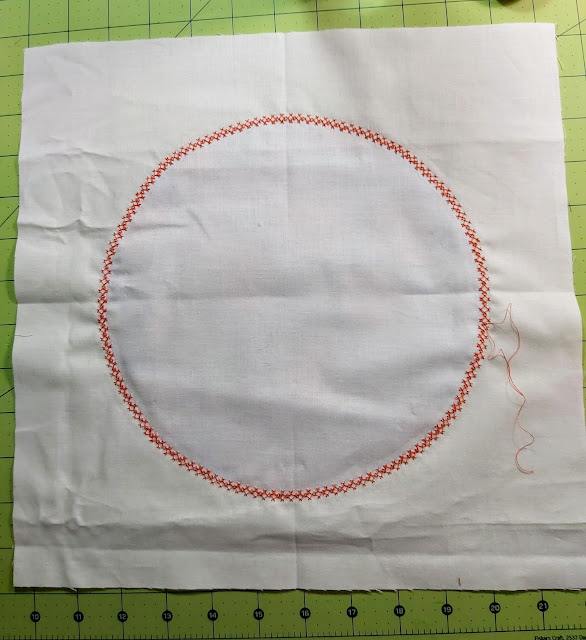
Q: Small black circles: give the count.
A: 12